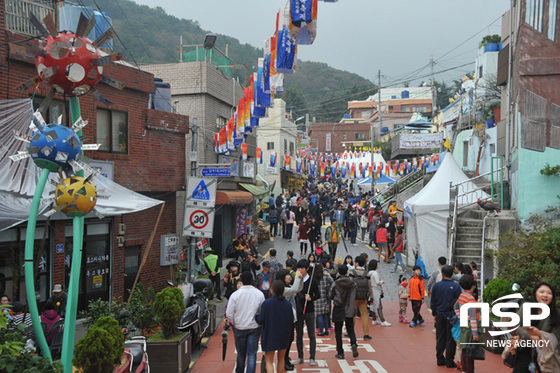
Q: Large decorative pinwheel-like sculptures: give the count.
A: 3